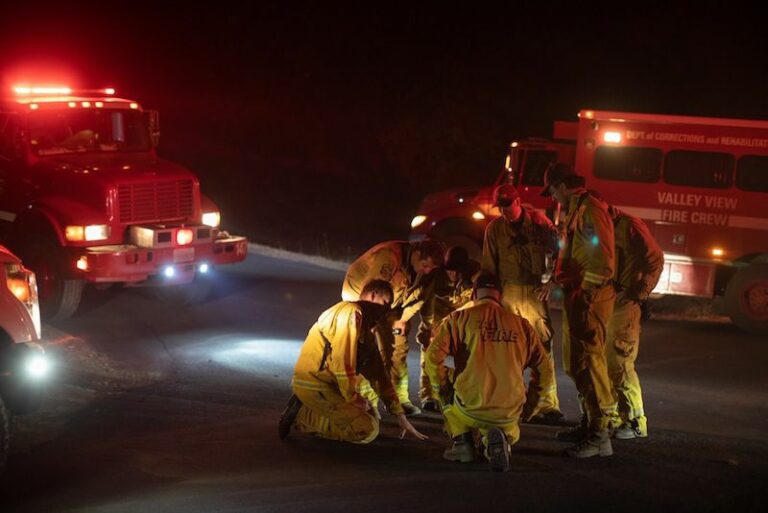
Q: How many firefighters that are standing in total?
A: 5